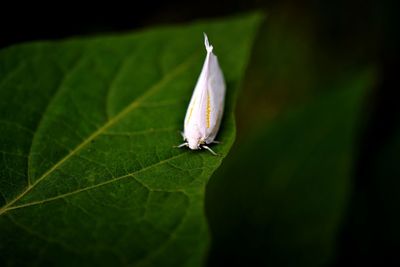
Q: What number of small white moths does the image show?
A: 1